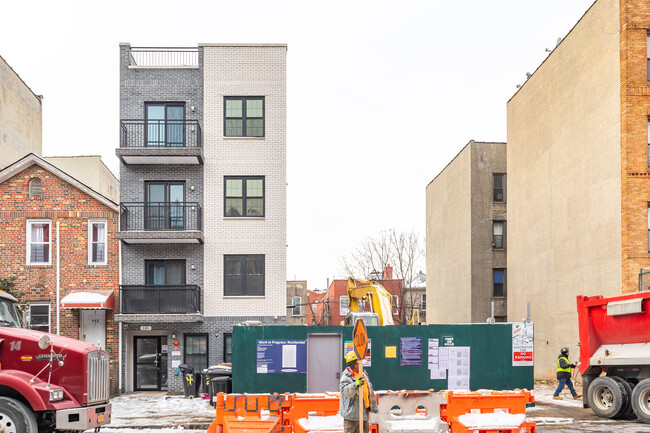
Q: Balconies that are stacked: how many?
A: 3